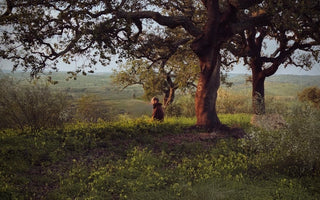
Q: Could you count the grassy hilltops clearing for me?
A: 1